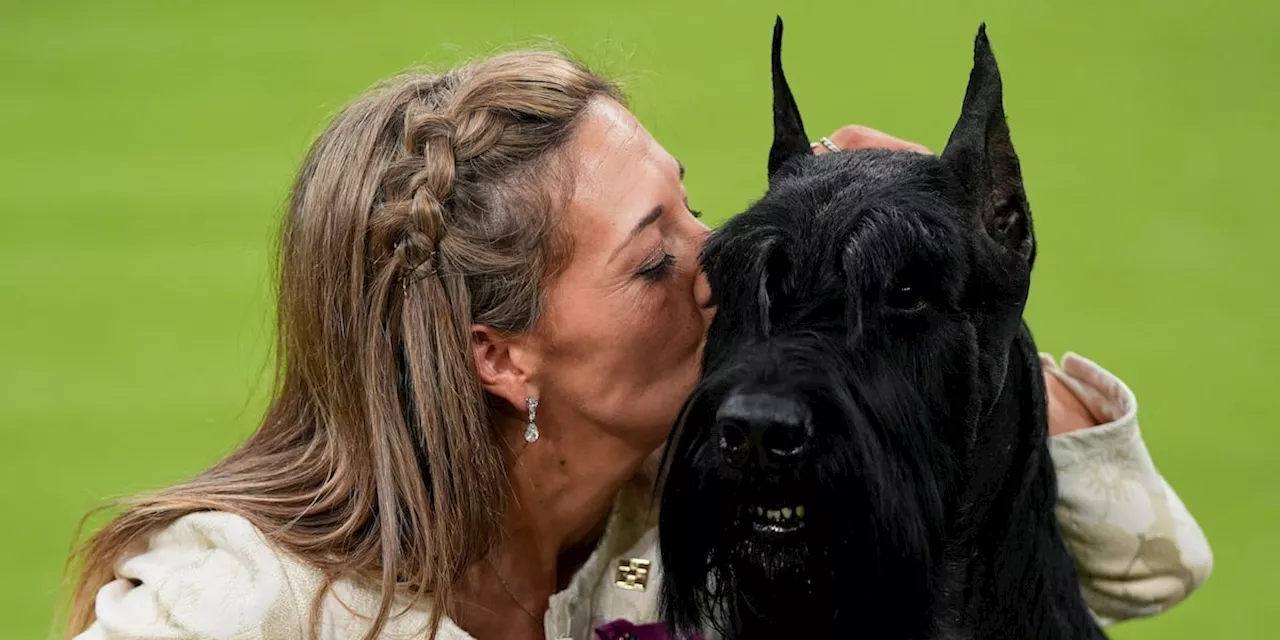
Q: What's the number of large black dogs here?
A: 1